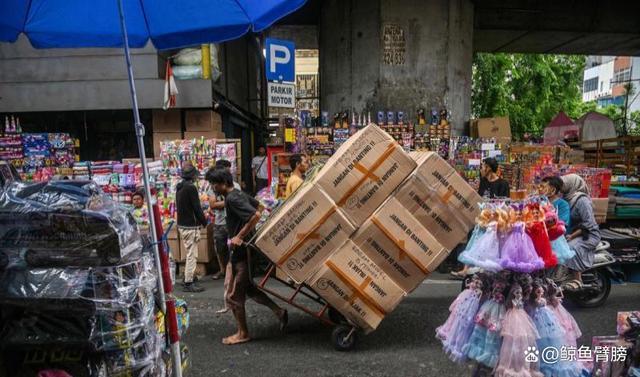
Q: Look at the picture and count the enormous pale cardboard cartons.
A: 5